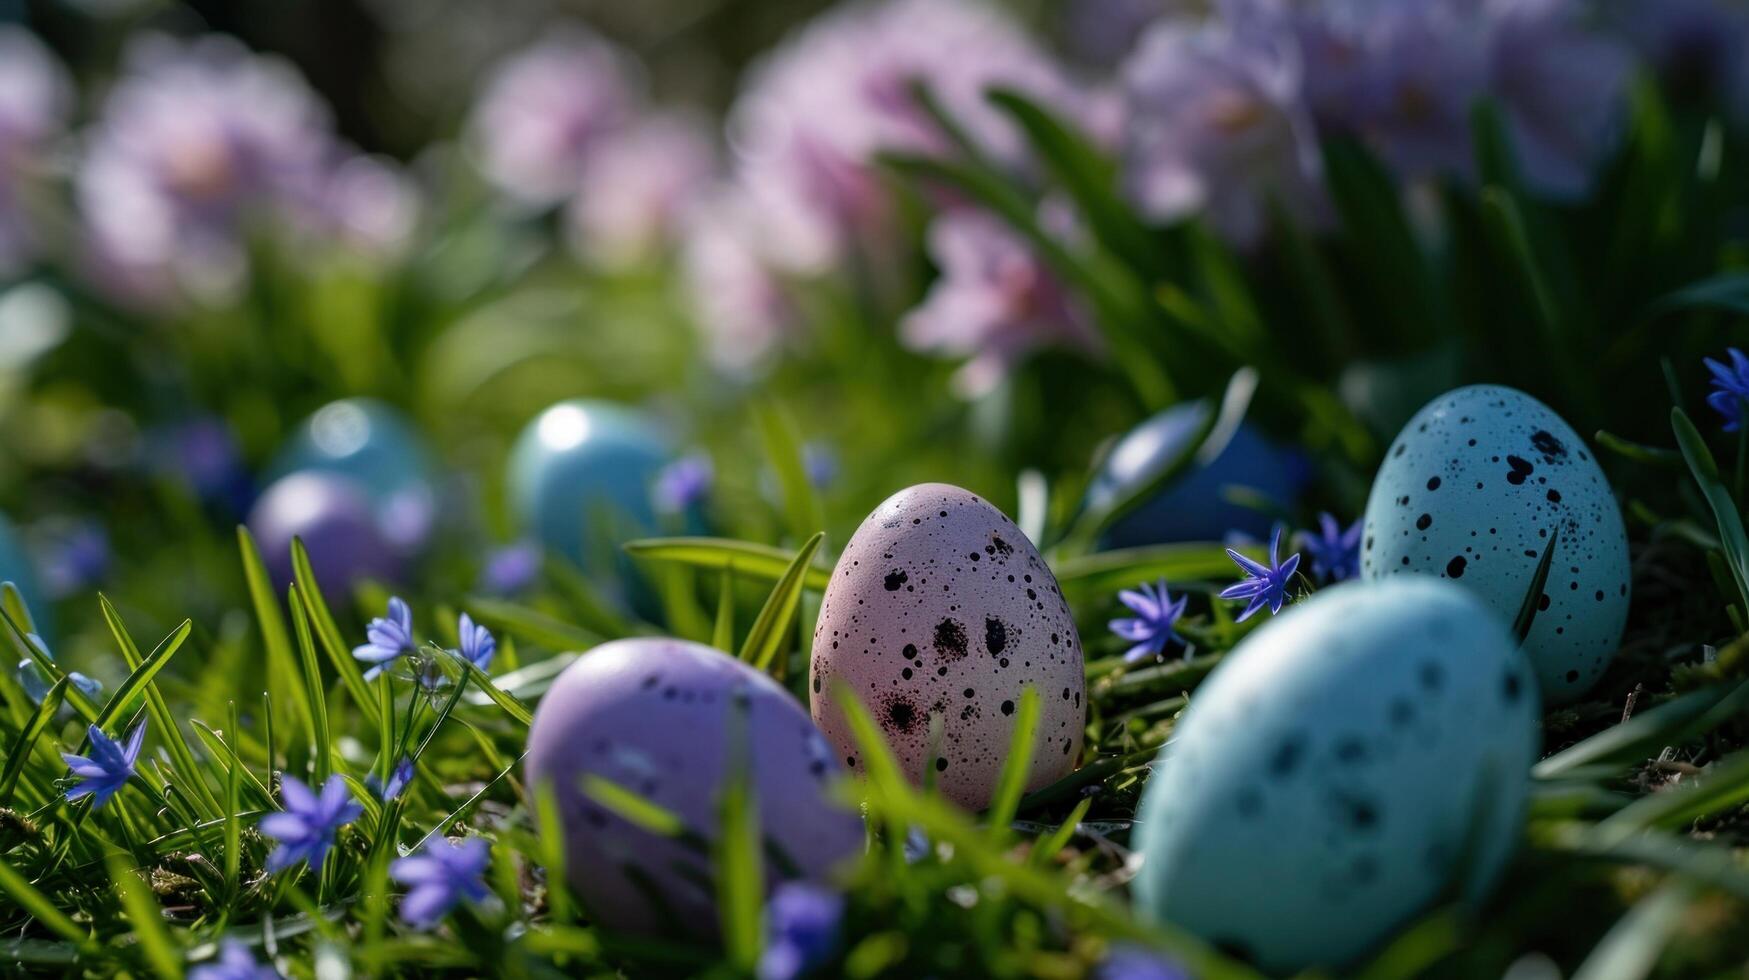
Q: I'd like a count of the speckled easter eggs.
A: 4